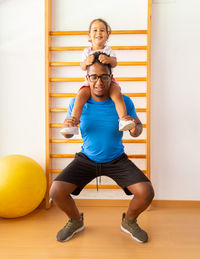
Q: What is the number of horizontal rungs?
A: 11